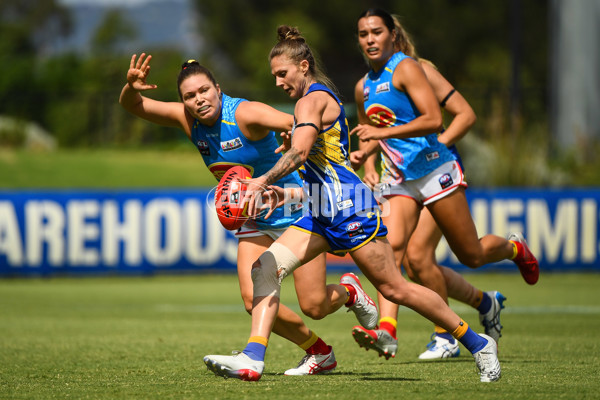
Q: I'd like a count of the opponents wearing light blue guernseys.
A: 2